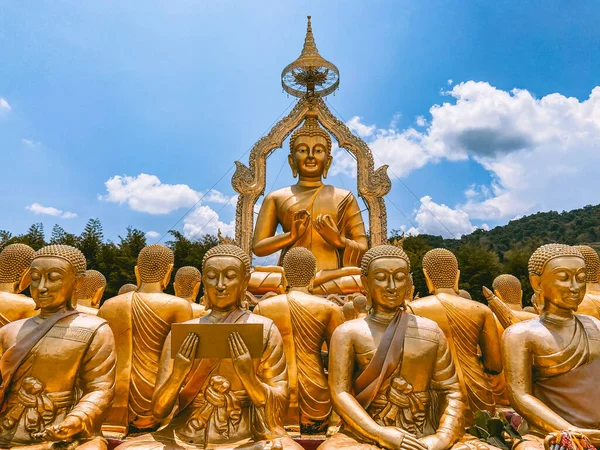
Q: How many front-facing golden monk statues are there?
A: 4